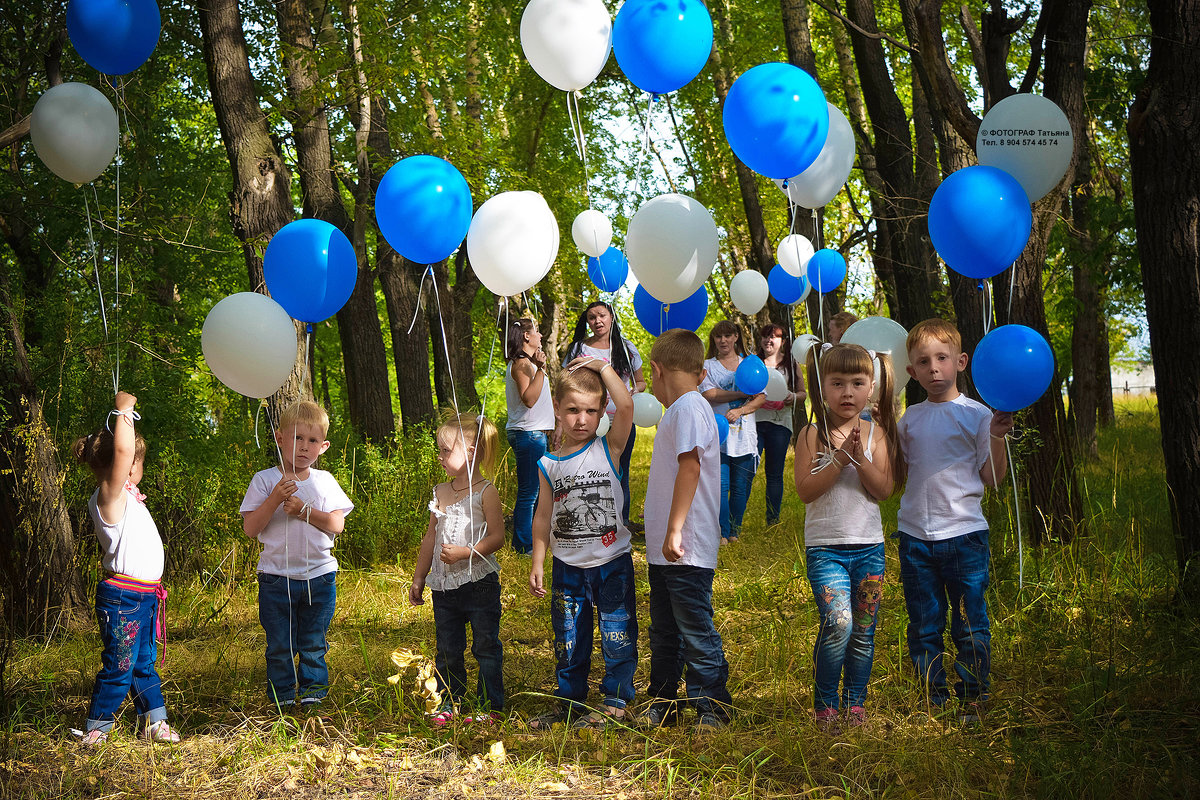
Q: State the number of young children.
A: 7